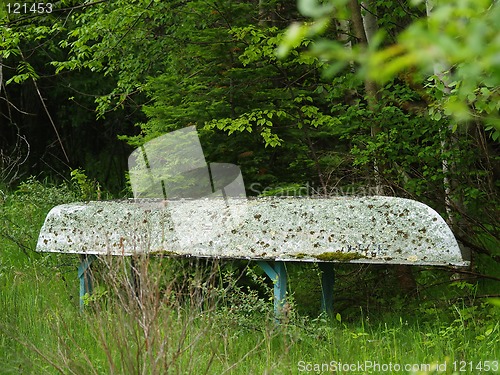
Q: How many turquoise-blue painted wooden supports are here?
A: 3